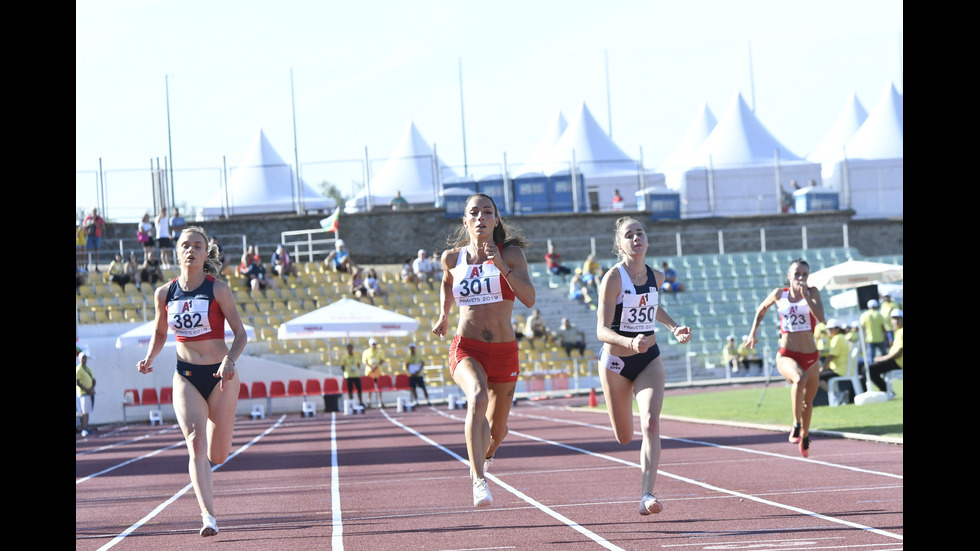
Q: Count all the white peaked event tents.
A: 8